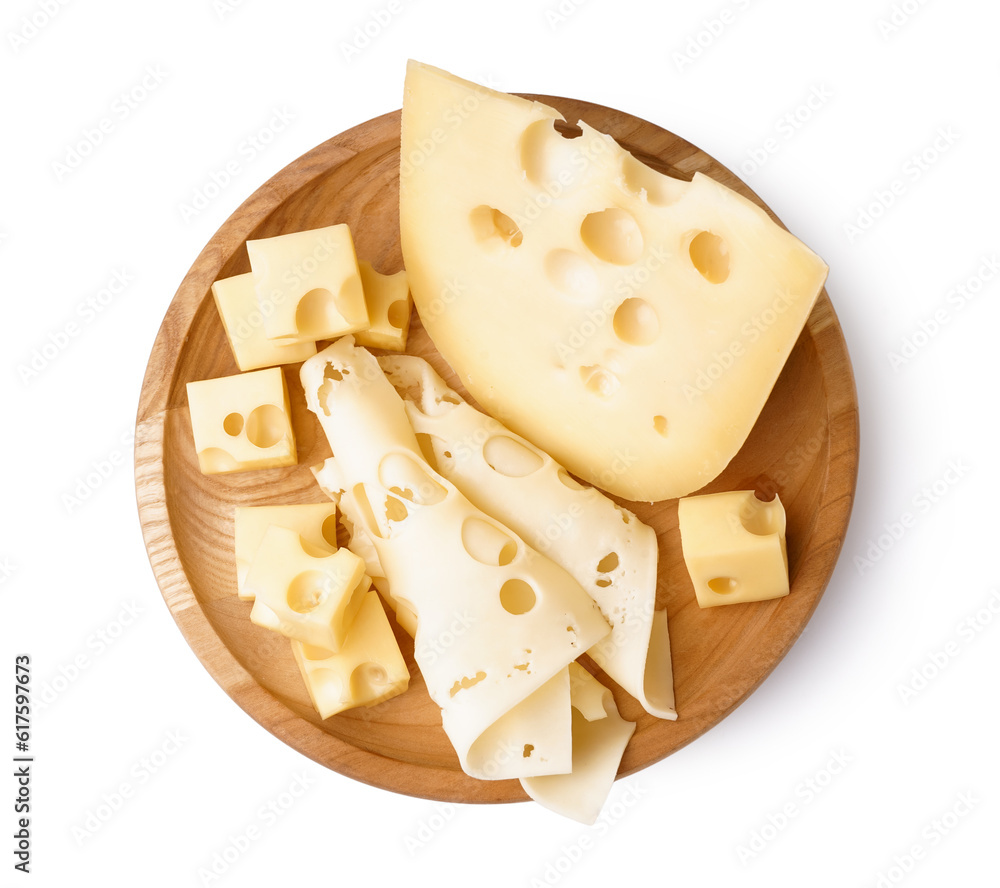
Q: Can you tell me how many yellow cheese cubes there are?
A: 8